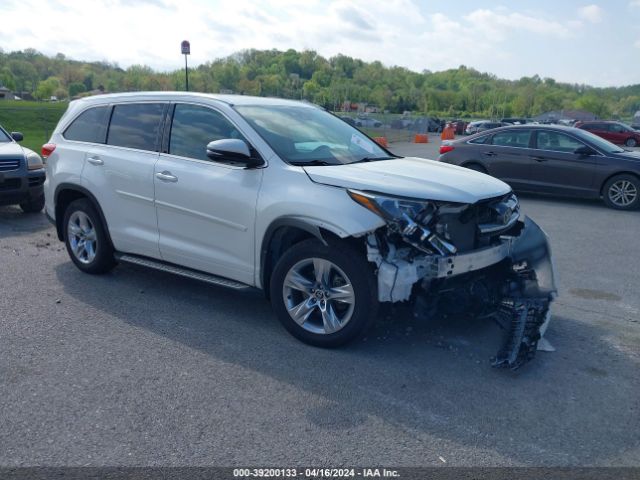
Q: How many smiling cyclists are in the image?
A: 0